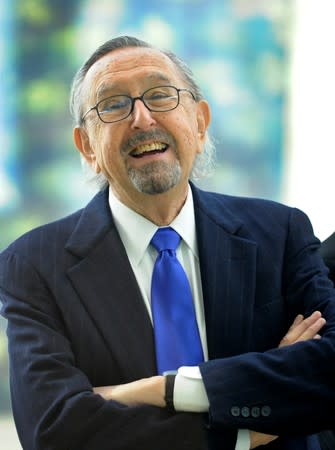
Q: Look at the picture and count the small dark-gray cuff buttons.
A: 4